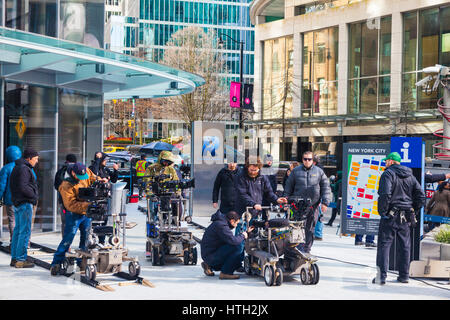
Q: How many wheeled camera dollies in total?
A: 3